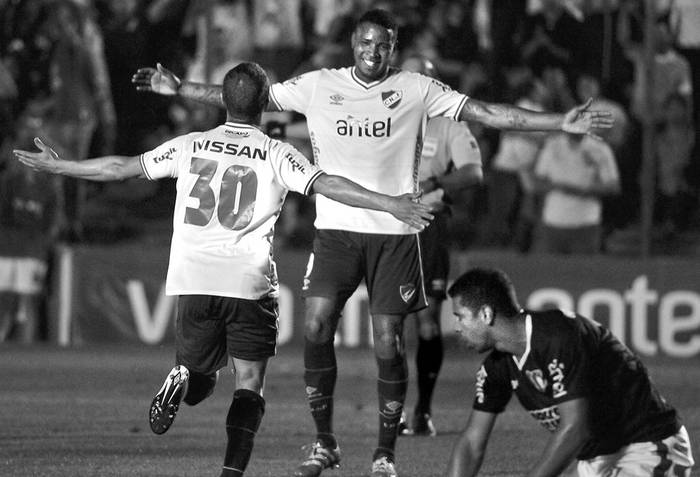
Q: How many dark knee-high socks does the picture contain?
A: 5